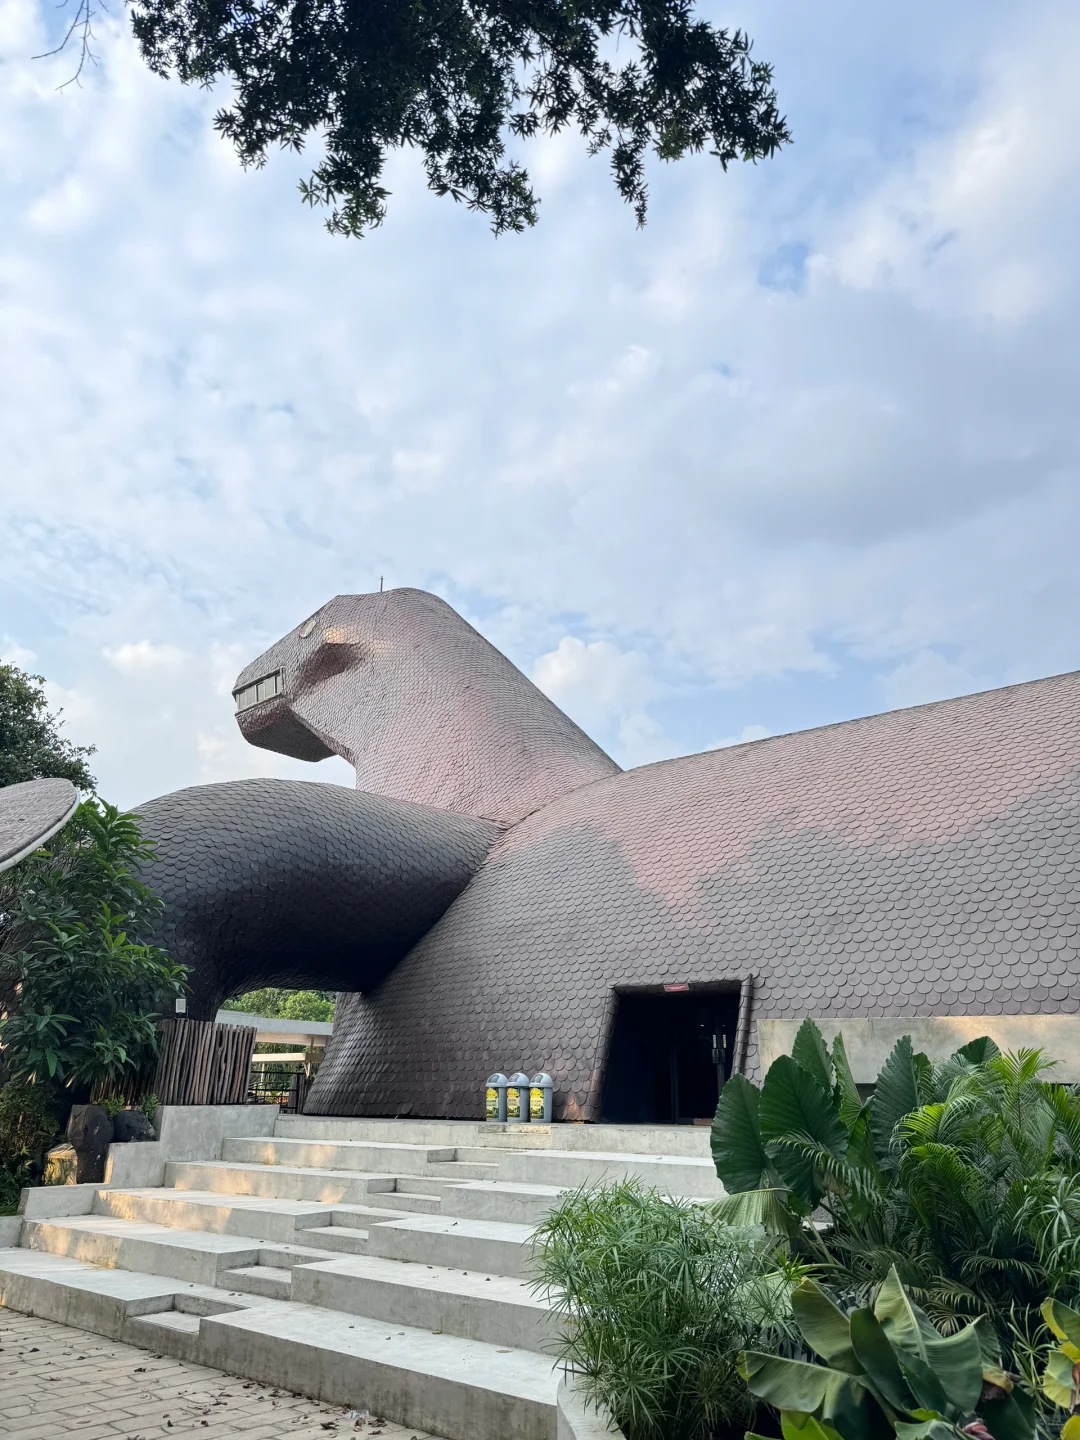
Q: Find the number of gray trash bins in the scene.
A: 3